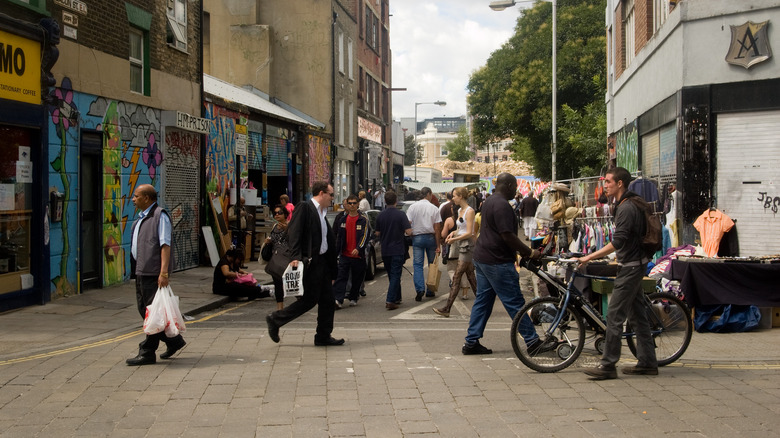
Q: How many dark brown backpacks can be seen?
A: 1